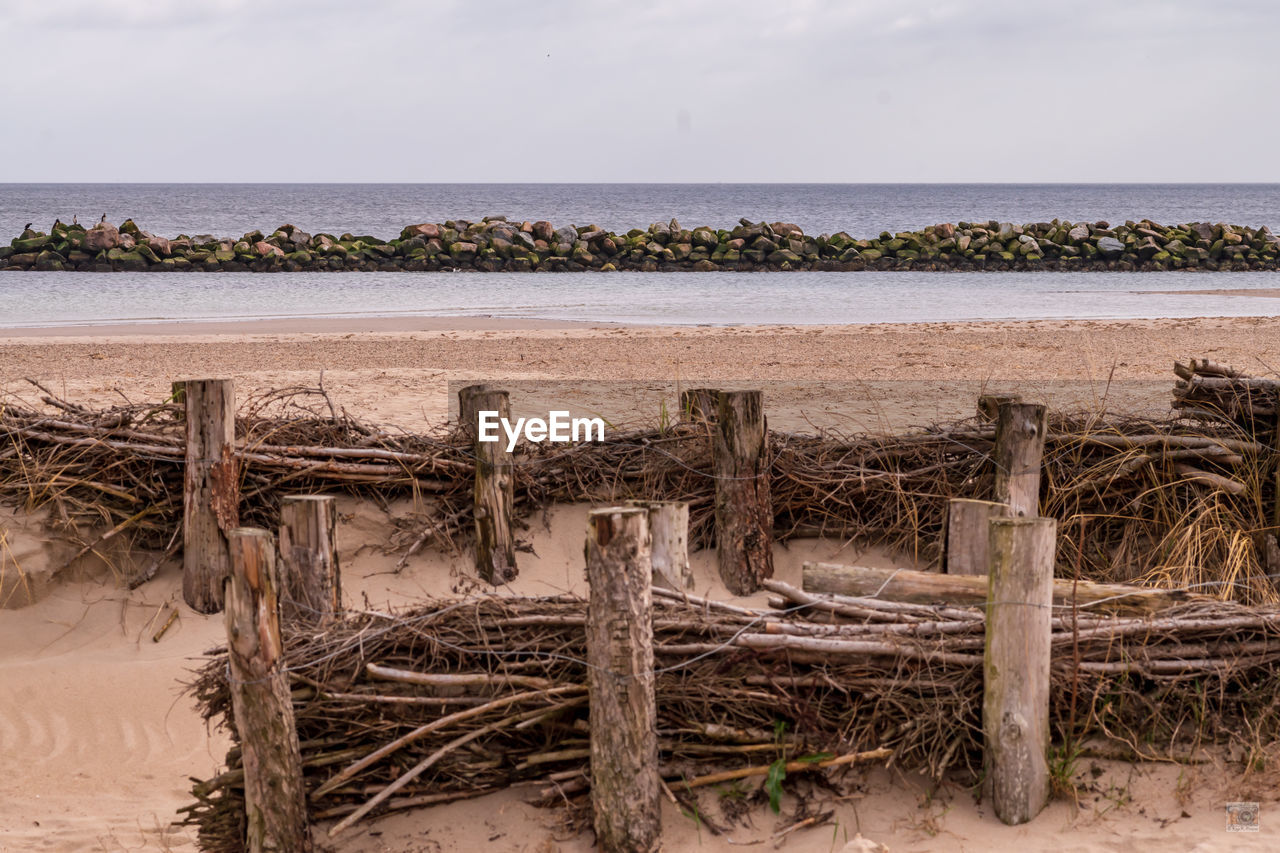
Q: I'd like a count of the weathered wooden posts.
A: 14